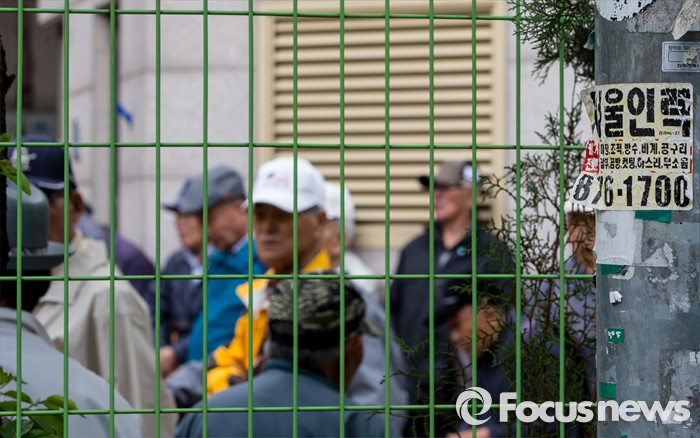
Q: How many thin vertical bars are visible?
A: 13